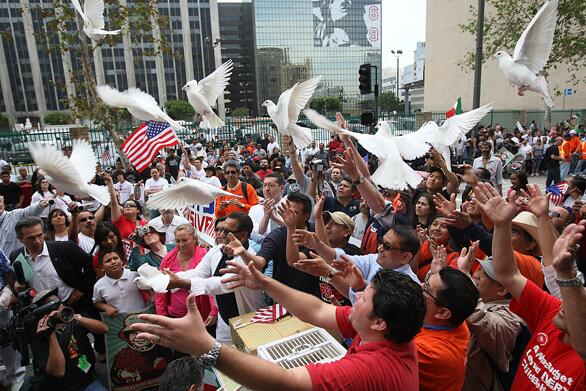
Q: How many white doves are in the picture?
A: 10